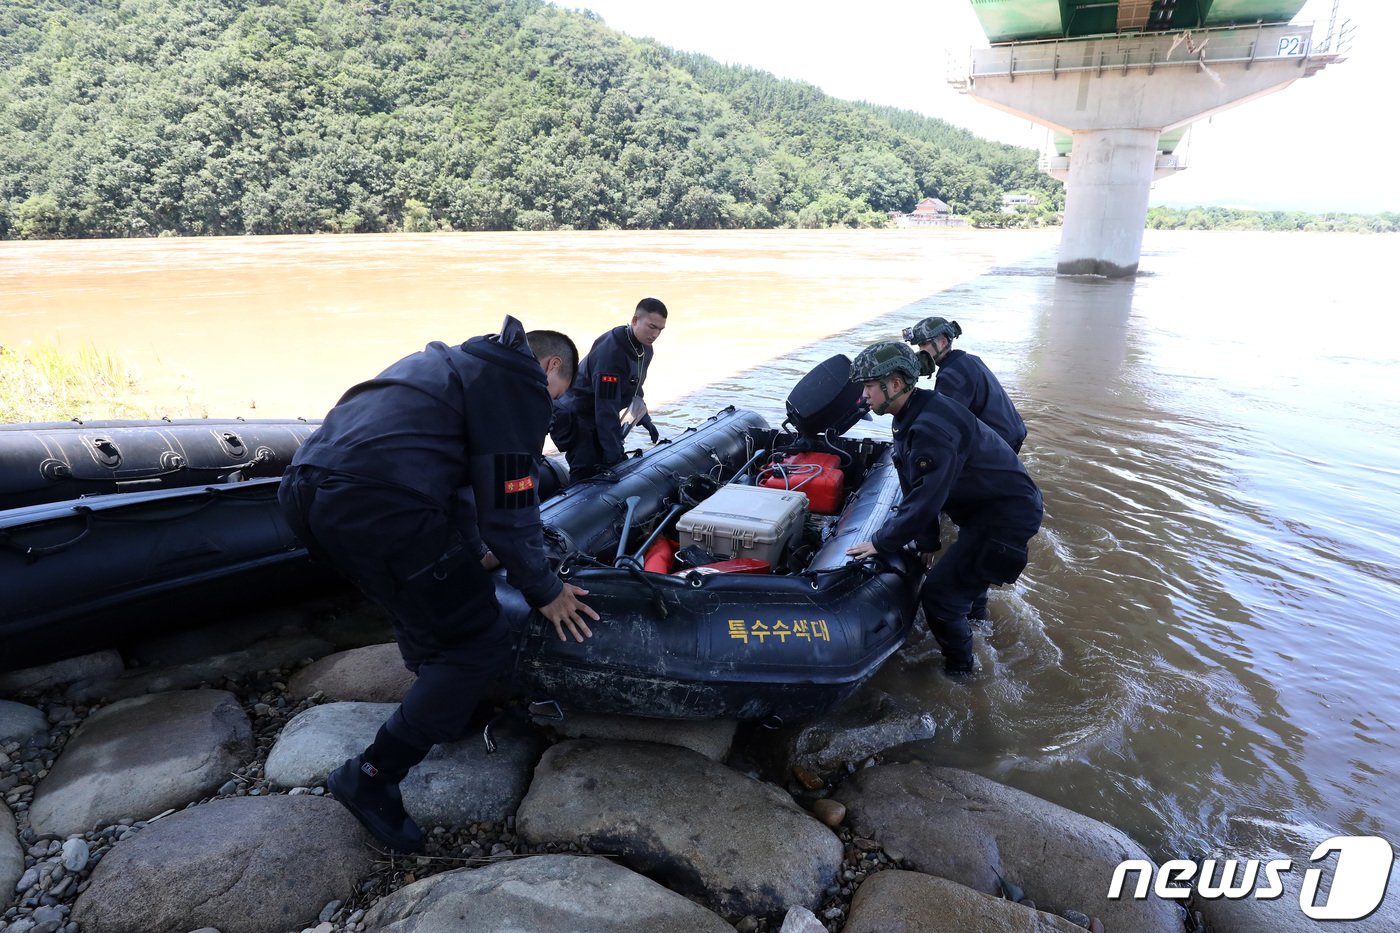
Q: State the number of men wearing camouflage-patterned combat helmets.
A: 2